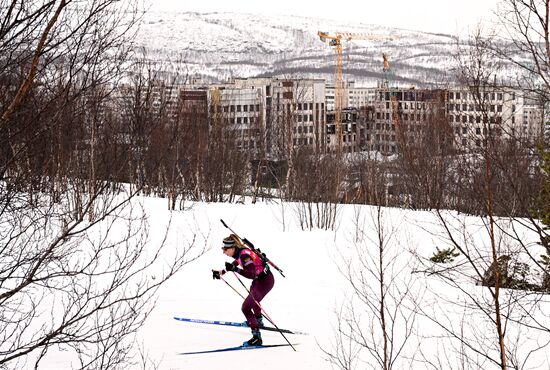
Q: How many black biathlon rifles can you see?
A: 1